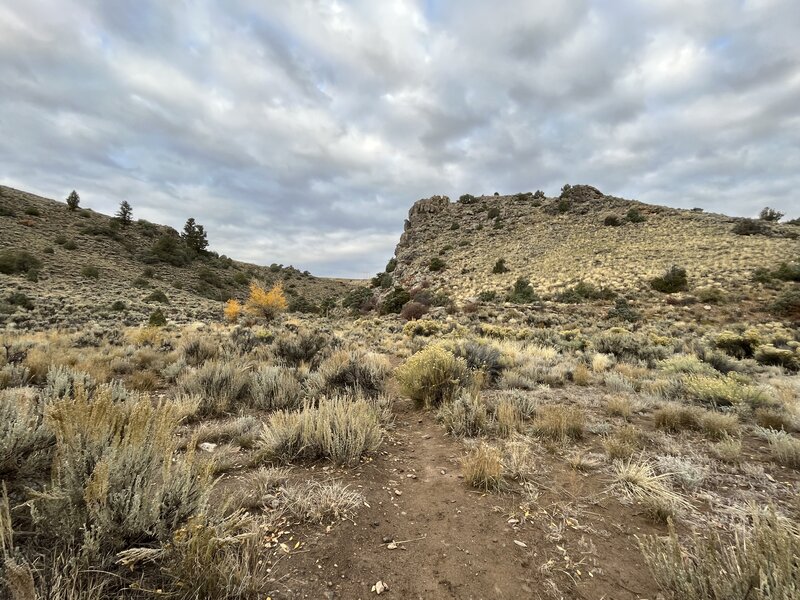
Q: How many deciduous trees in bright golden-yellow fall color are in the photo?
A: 2